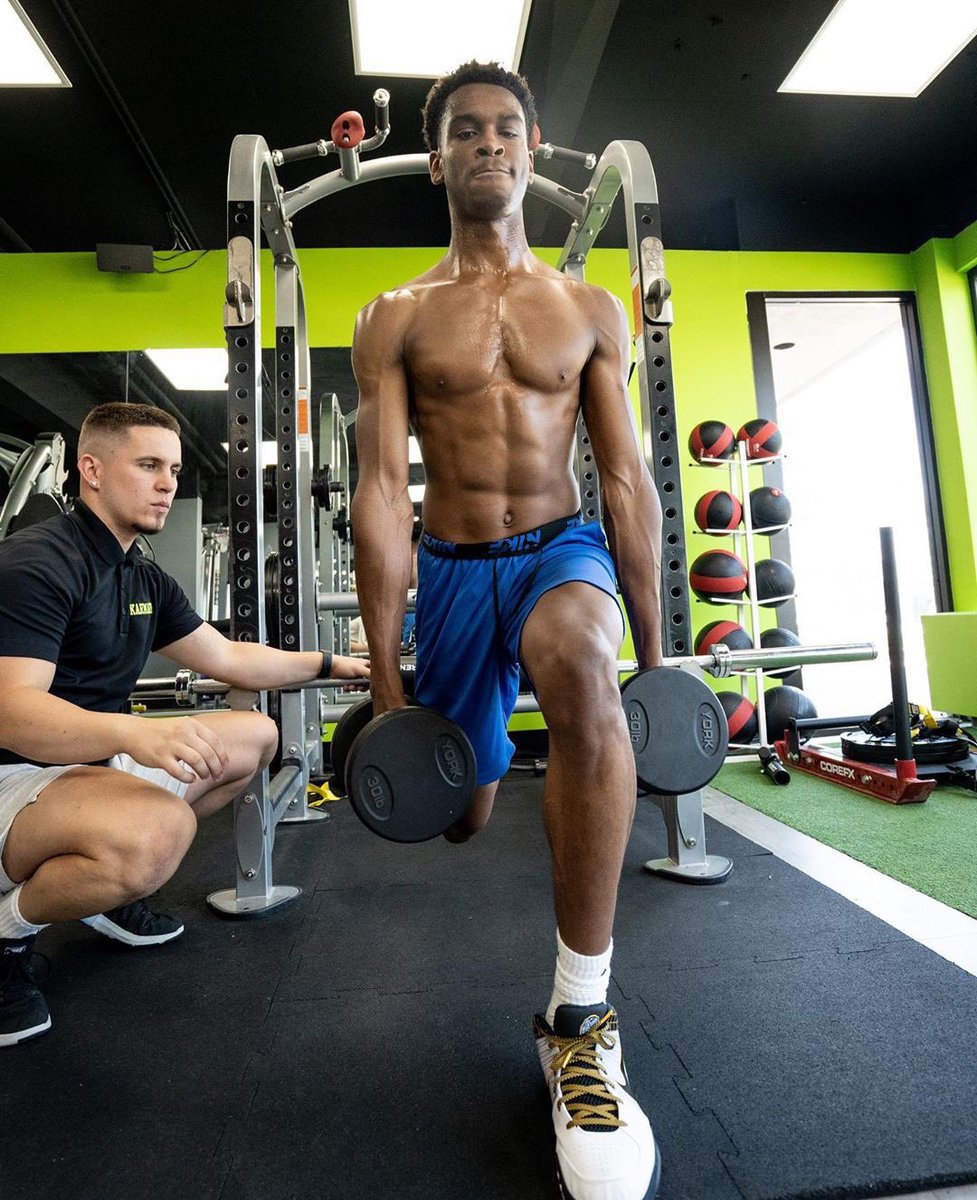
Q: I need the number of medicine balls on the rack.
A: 10